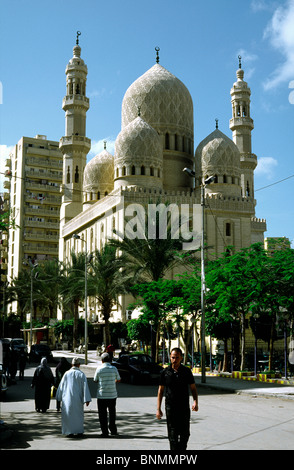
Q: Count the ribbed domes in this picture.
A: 4